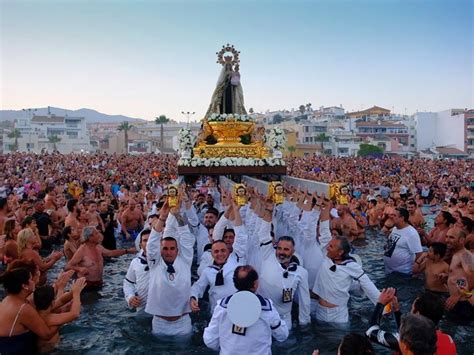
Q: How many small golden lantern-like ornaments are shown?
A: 4